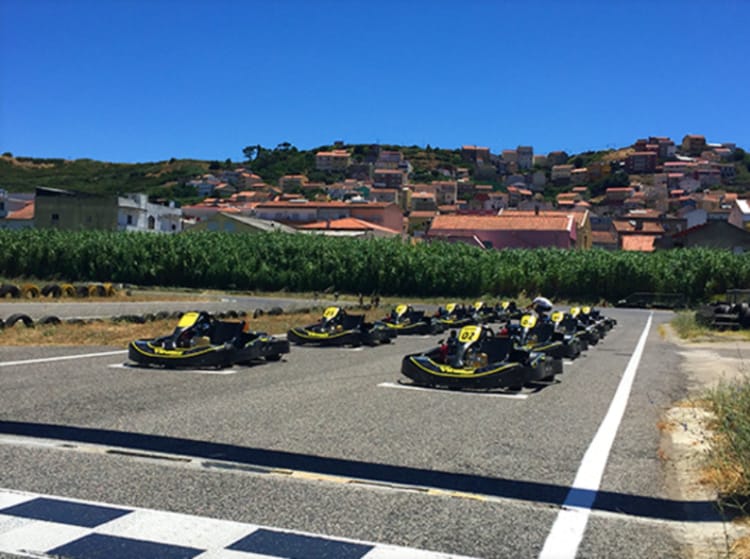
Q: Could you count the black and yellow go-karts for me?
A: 11